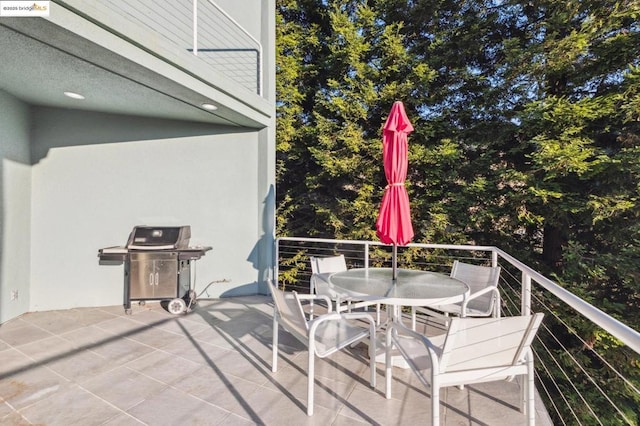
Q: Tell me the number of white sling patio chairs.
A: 4